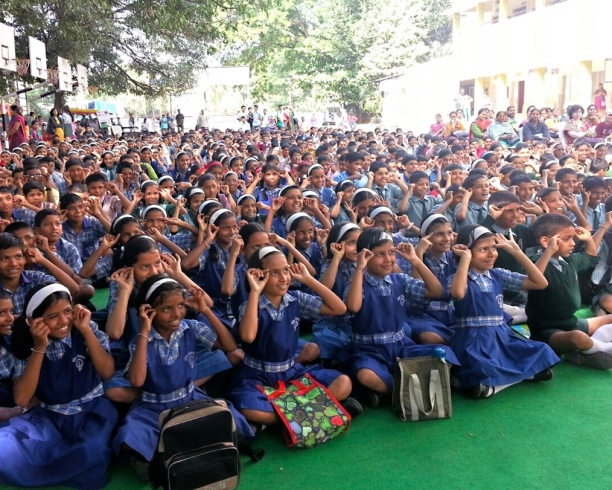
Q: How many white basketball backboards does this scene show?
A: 4